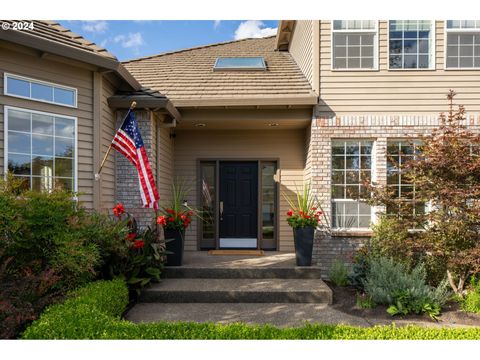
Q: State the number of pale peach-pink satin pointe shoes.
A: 0